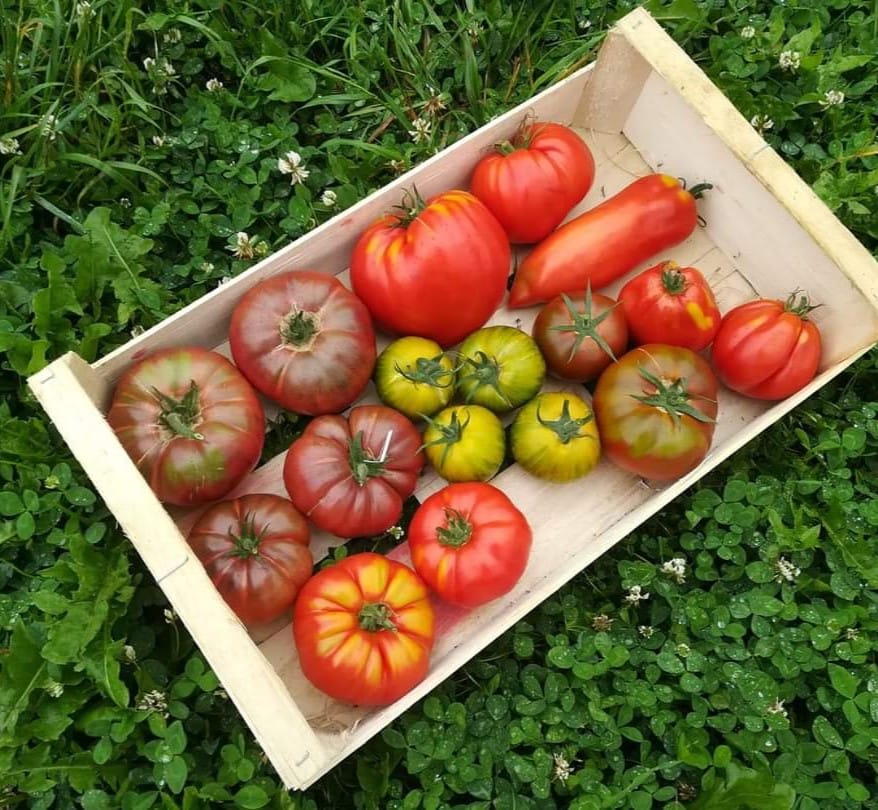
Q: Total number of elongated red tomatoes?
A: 1